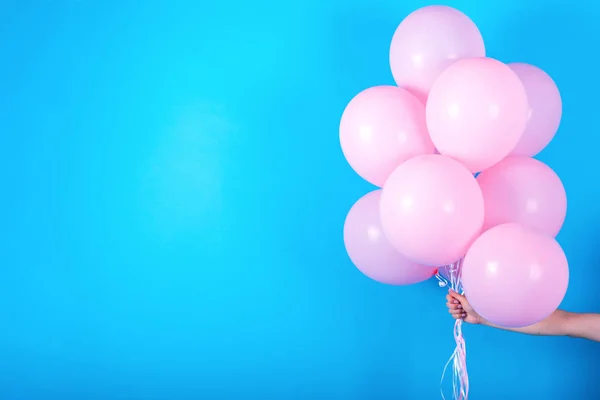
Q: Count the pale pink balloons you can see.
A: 8